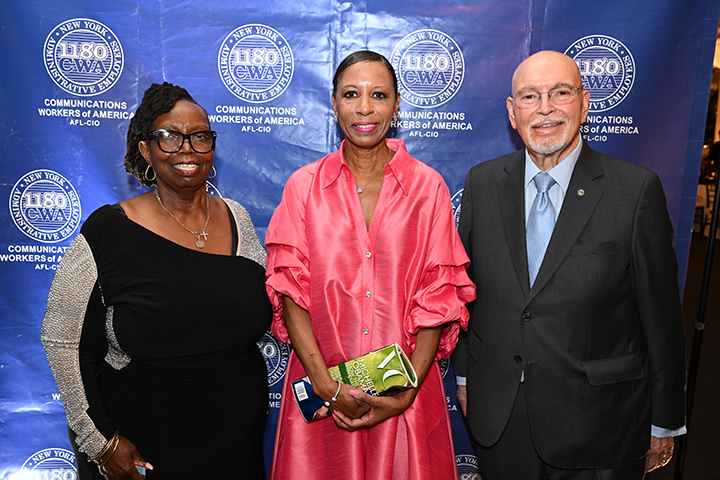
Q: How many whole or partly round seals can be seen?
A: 11